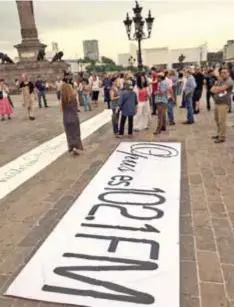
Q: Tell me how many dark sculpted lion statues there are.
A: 3